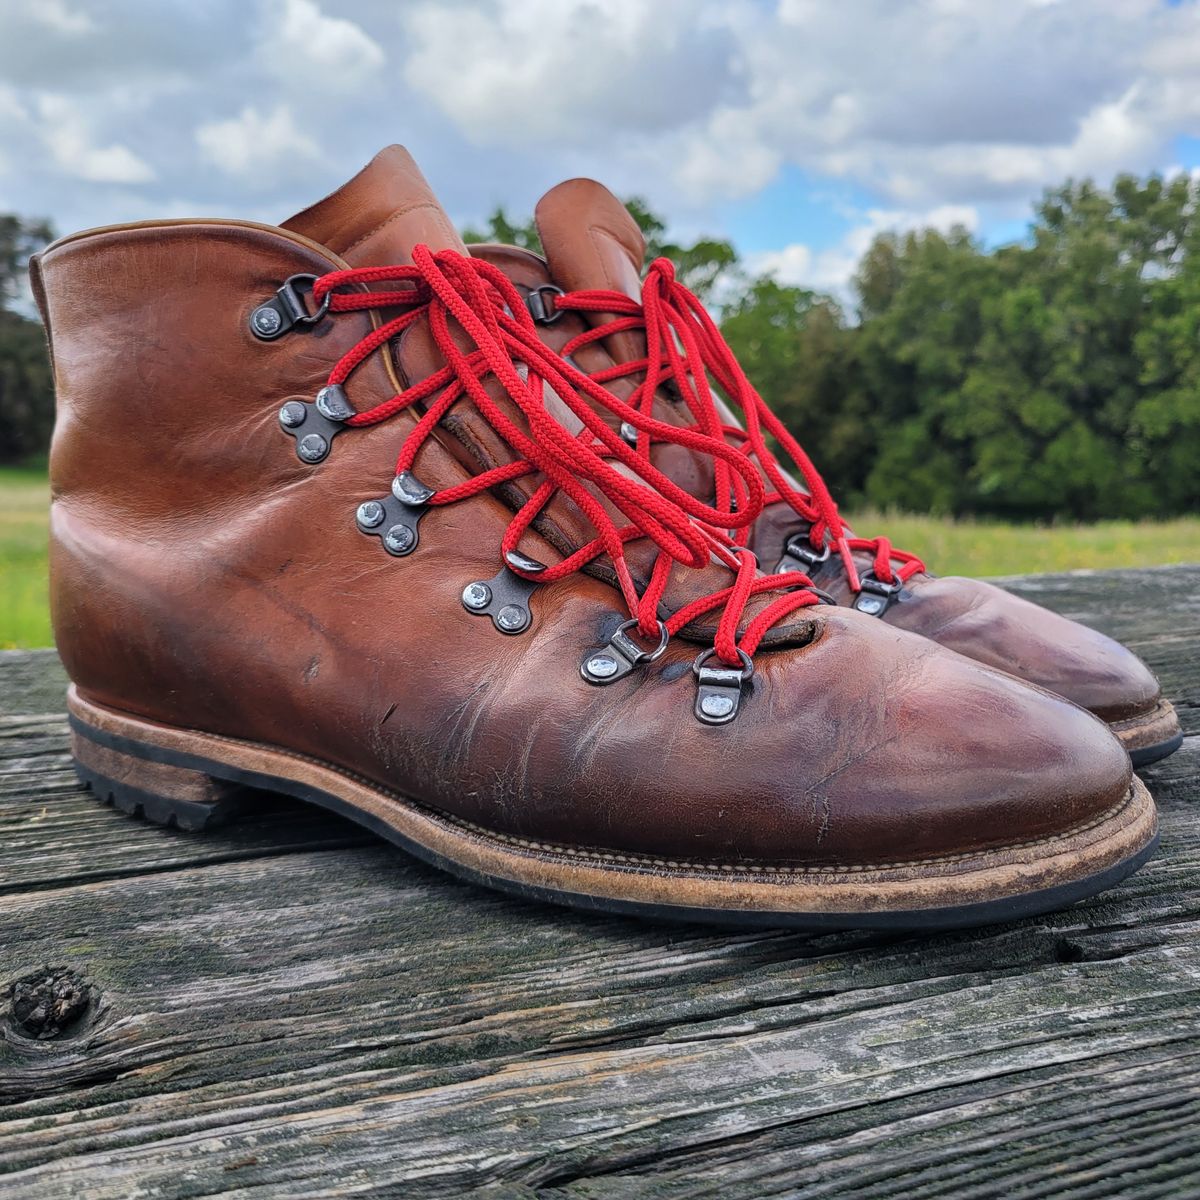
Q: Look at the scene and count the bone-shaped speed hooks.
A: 3